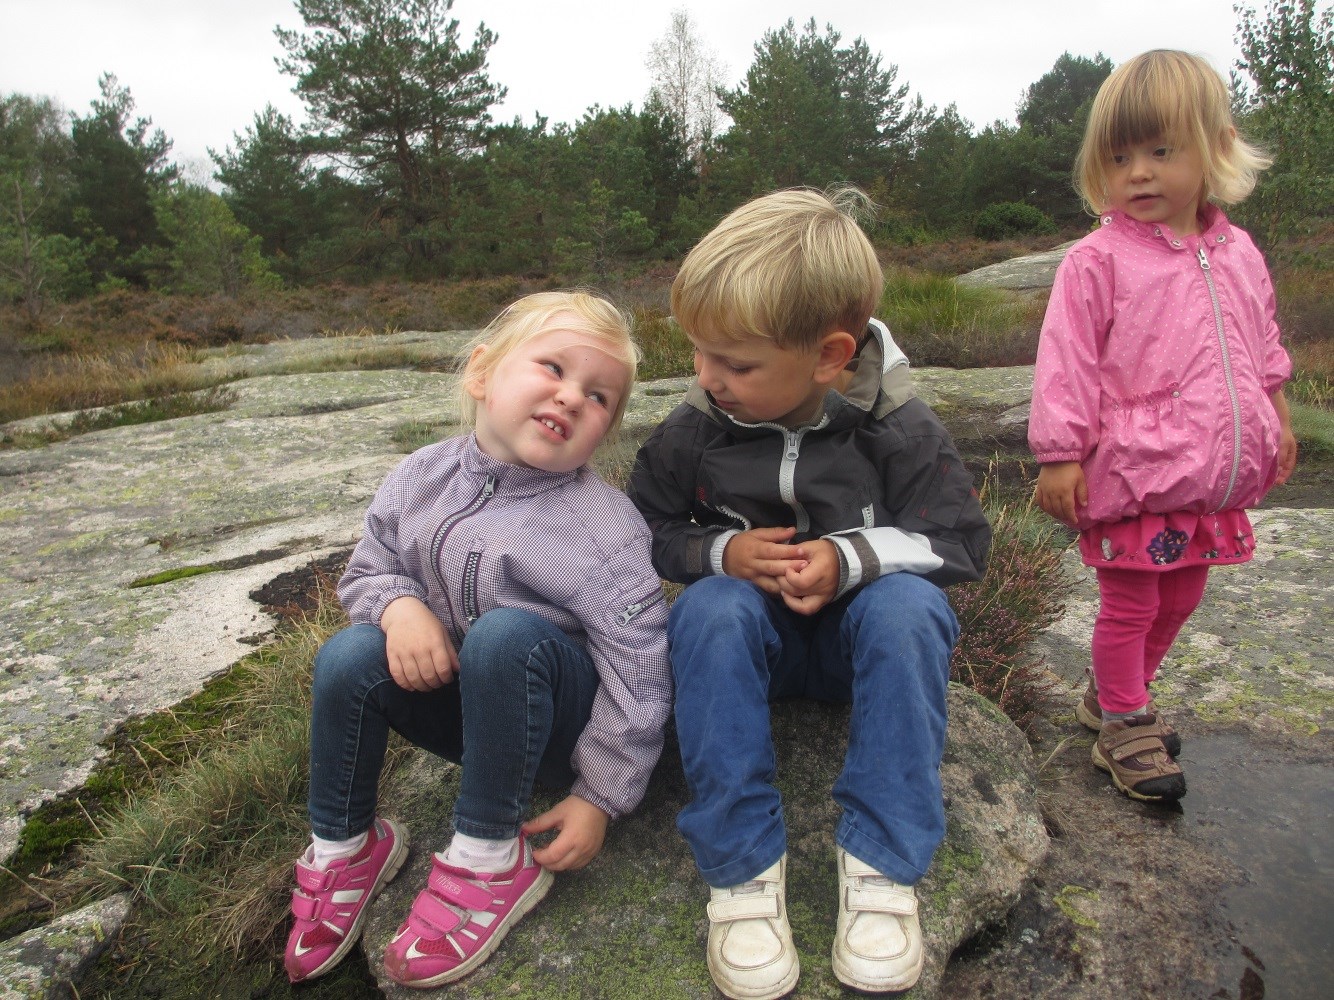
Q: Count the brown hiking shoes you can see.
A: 2